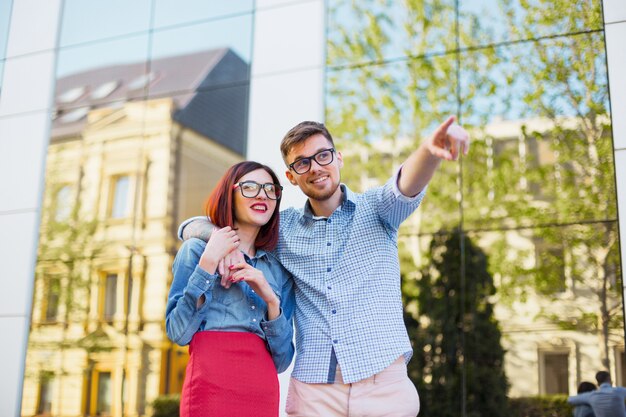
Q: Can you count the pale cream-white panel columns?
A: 3